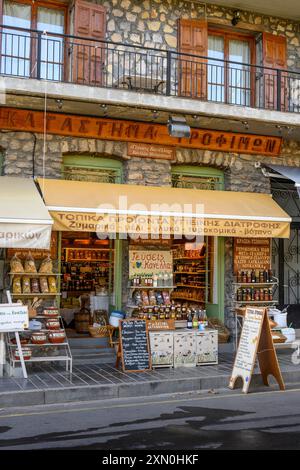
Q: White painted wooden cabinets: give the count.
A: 3